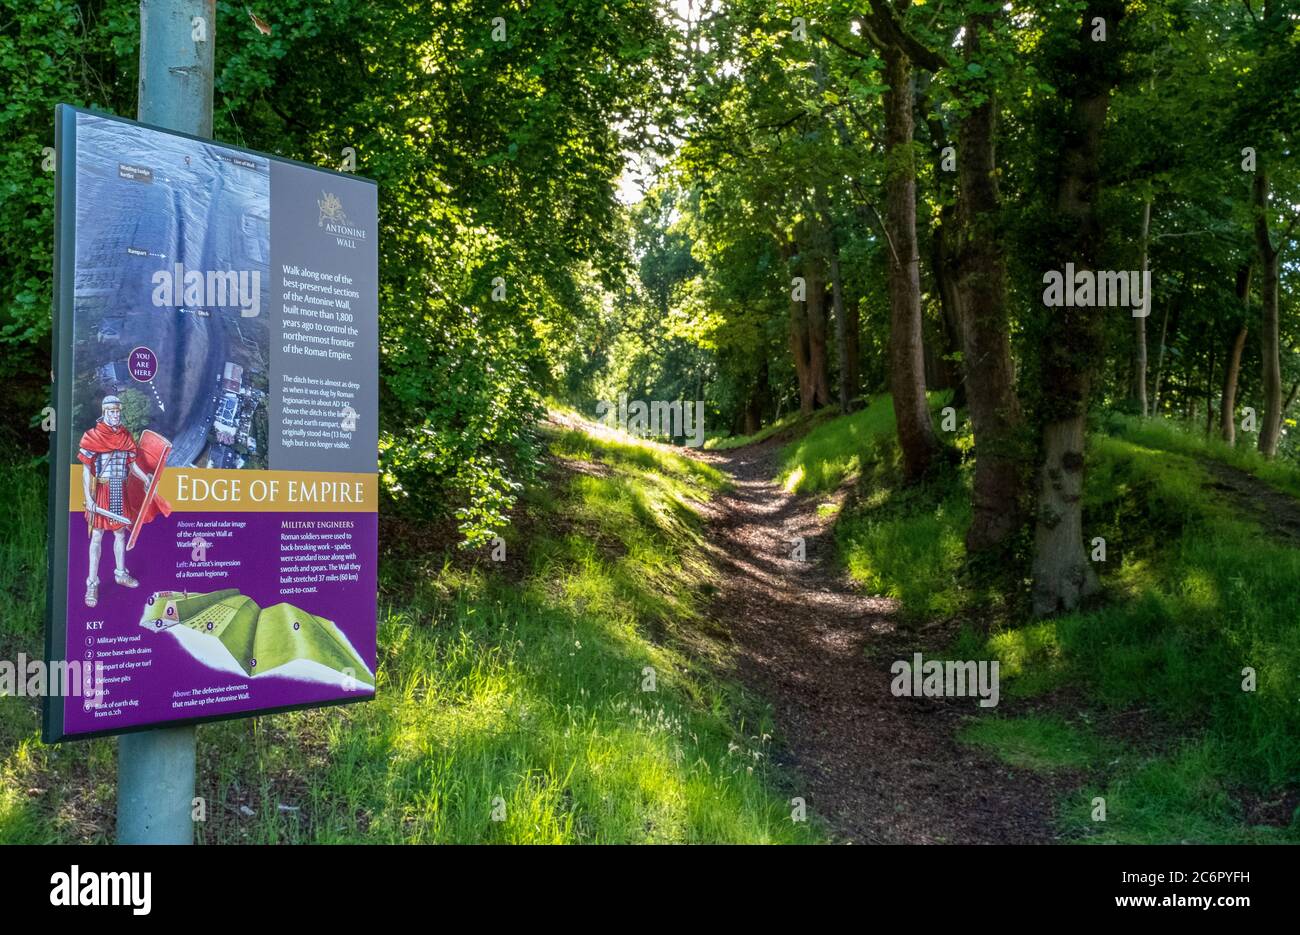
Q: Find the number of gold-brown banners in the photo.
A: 1